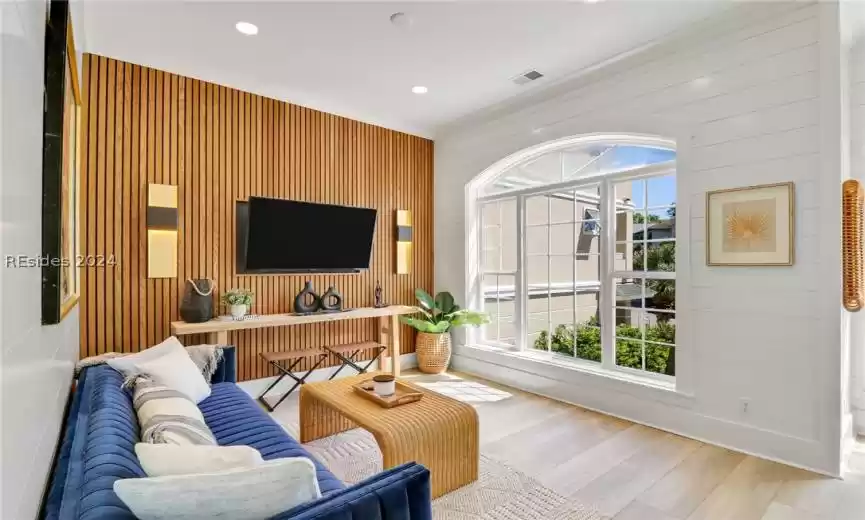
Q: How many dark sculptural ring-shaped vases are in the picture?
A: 2